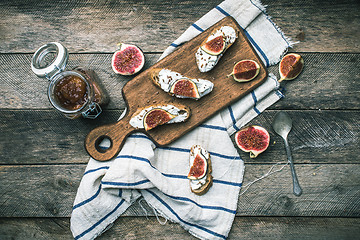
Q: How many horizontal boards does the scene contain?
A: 5